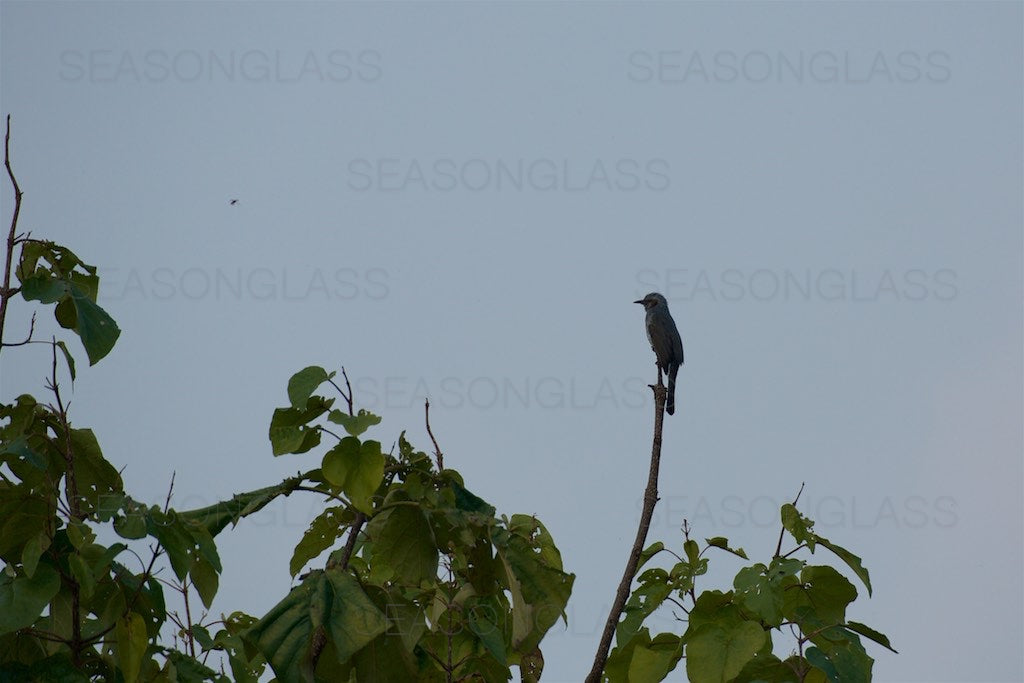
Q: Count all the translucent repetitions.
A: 9